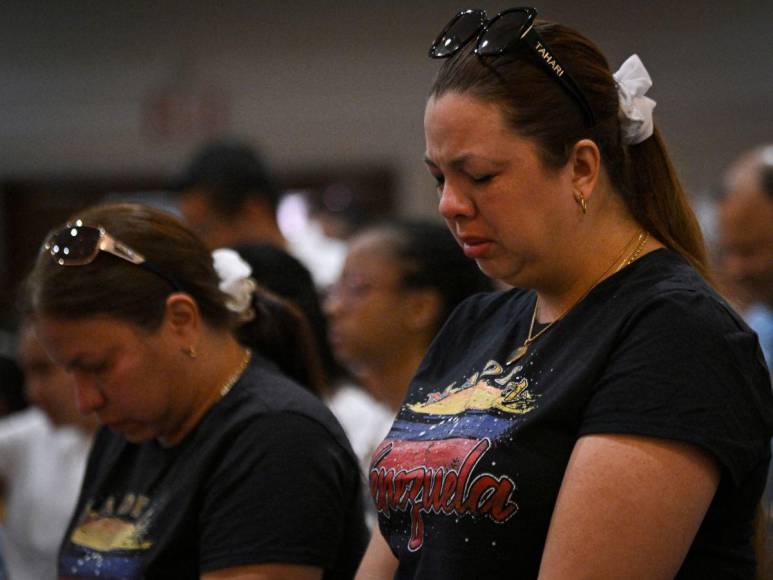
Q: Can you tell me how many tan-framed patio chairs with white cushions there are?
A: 0